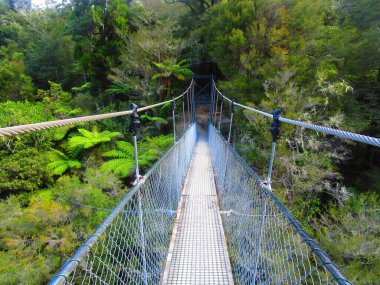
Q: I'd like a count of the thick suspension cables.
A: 2